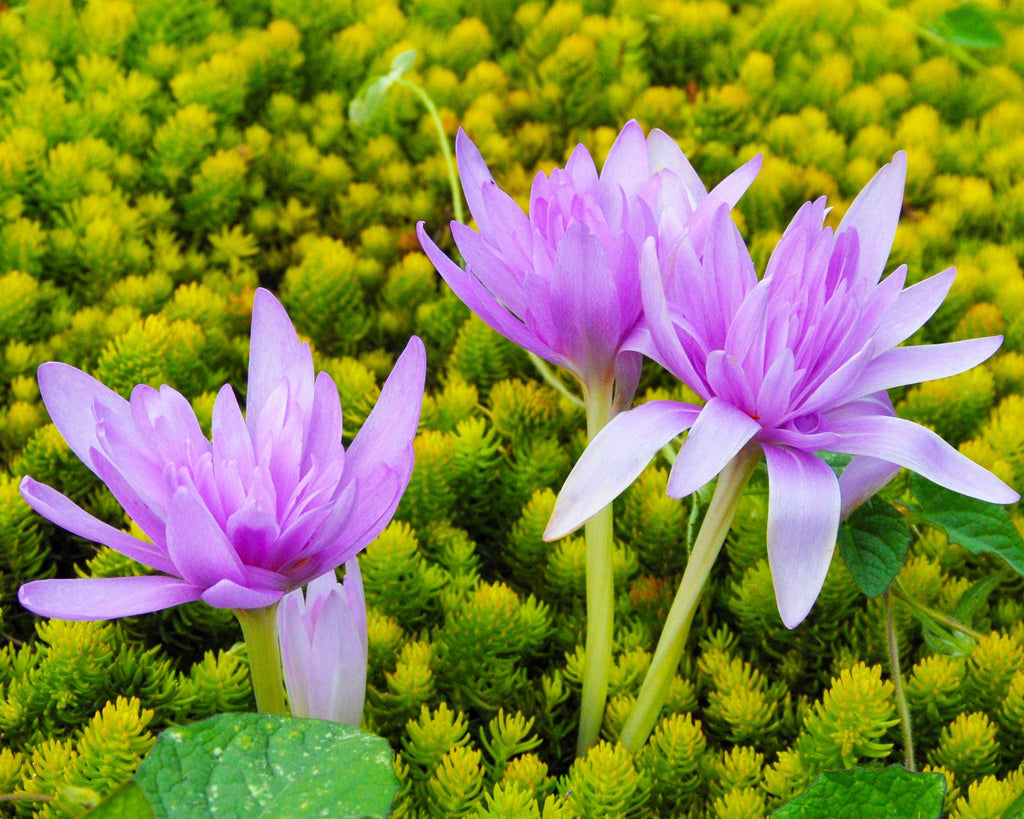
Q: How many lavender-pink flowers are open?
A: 3